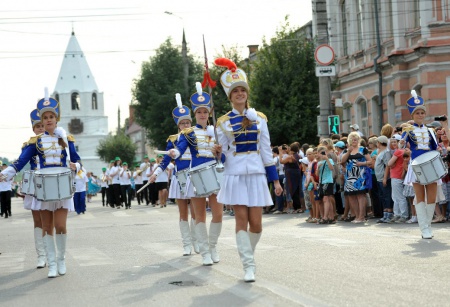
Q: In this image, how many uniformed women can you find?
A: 6